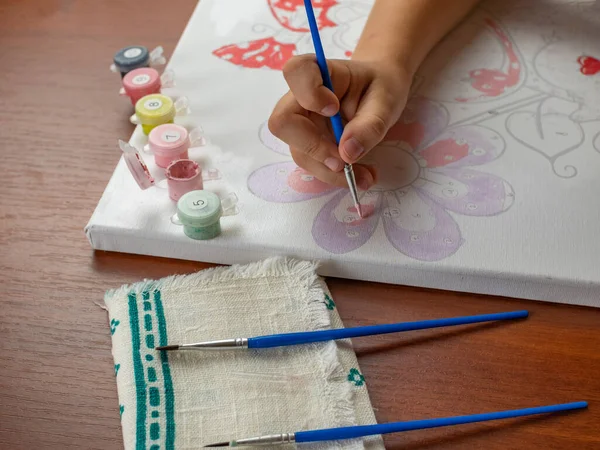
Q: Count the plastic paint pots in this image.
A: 6